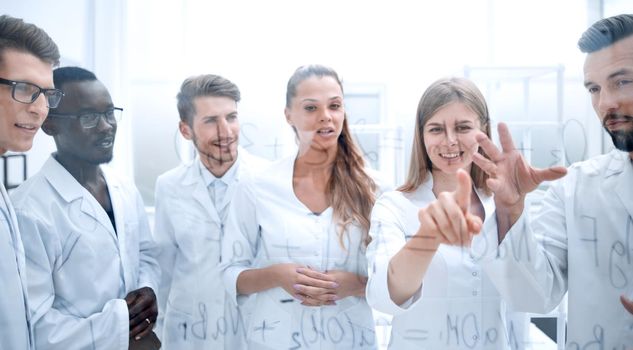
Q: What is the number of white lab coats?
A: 6